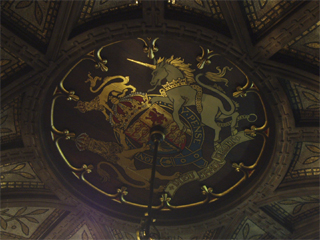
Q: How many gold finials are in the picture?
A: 12